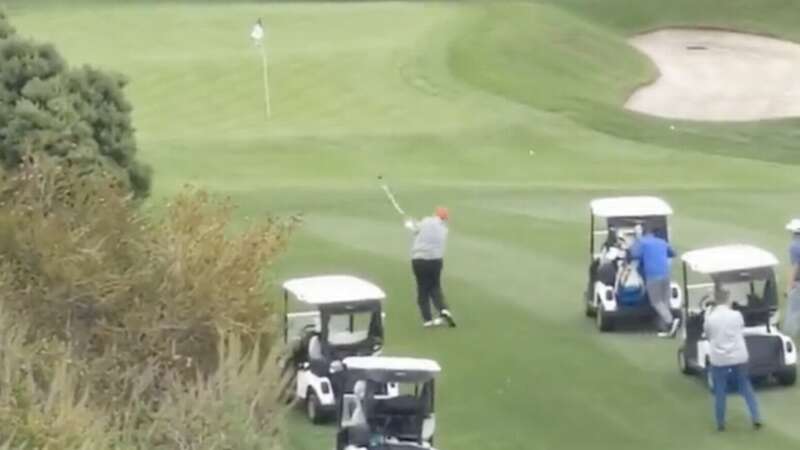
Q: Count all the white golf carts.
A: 4